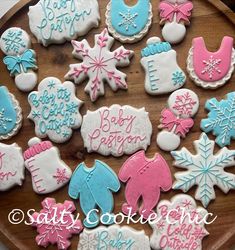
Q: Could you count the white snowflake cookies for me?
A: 2